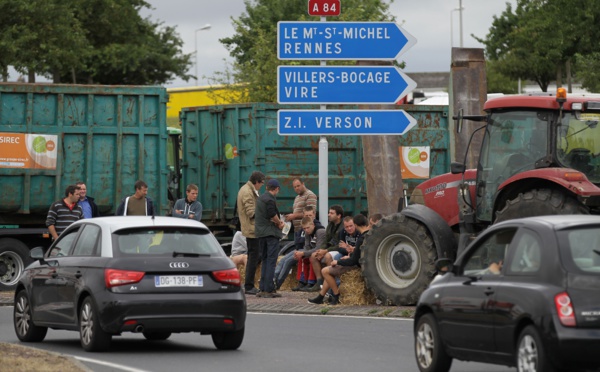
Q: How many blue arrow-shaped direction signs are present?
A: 3